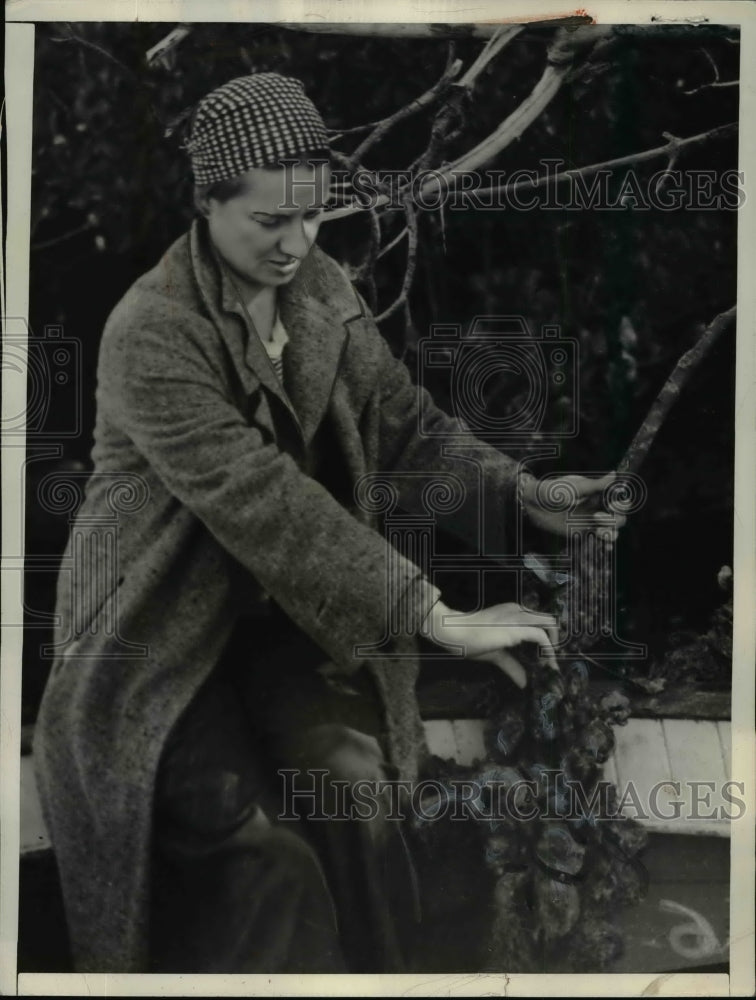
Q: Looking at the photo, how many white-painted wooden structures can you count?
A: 1